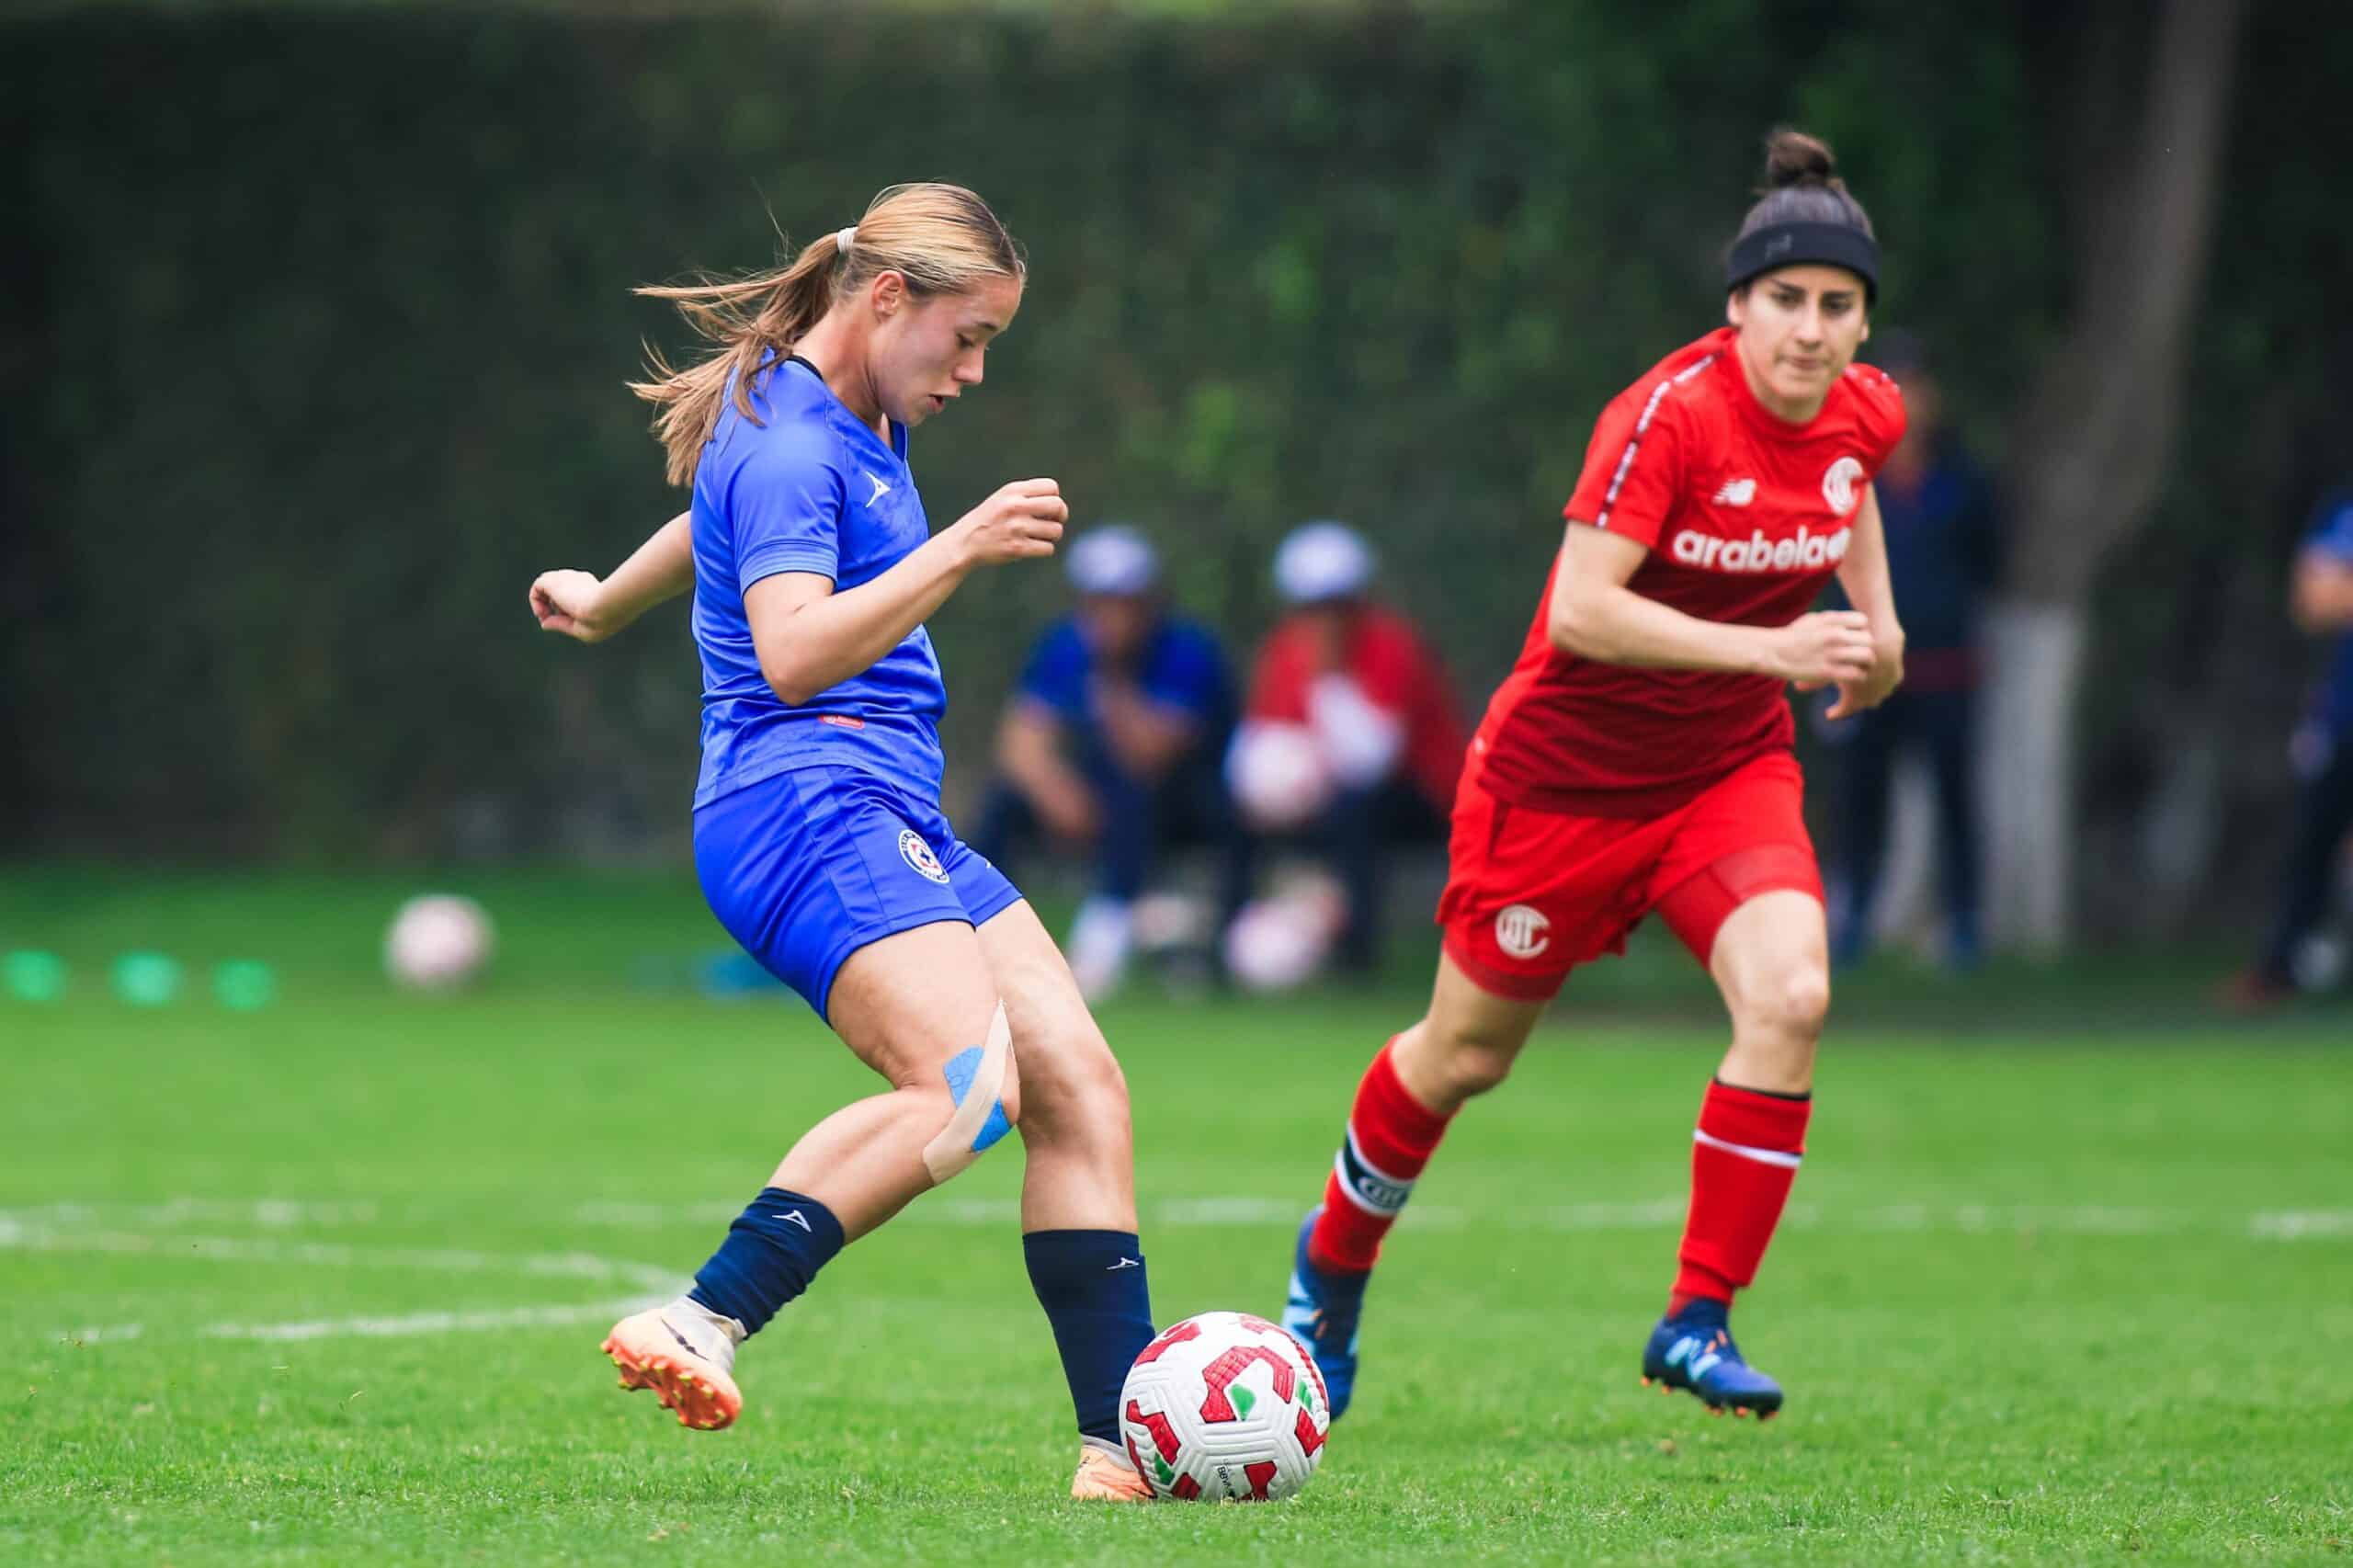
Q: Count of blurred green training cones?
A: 3